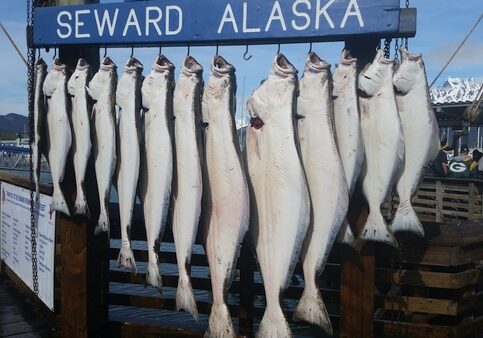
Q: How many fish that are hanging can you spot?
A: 13